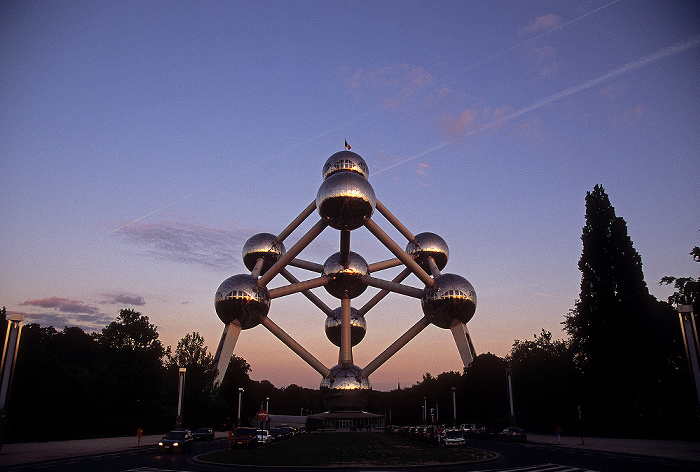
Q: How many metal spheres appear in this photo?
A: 9